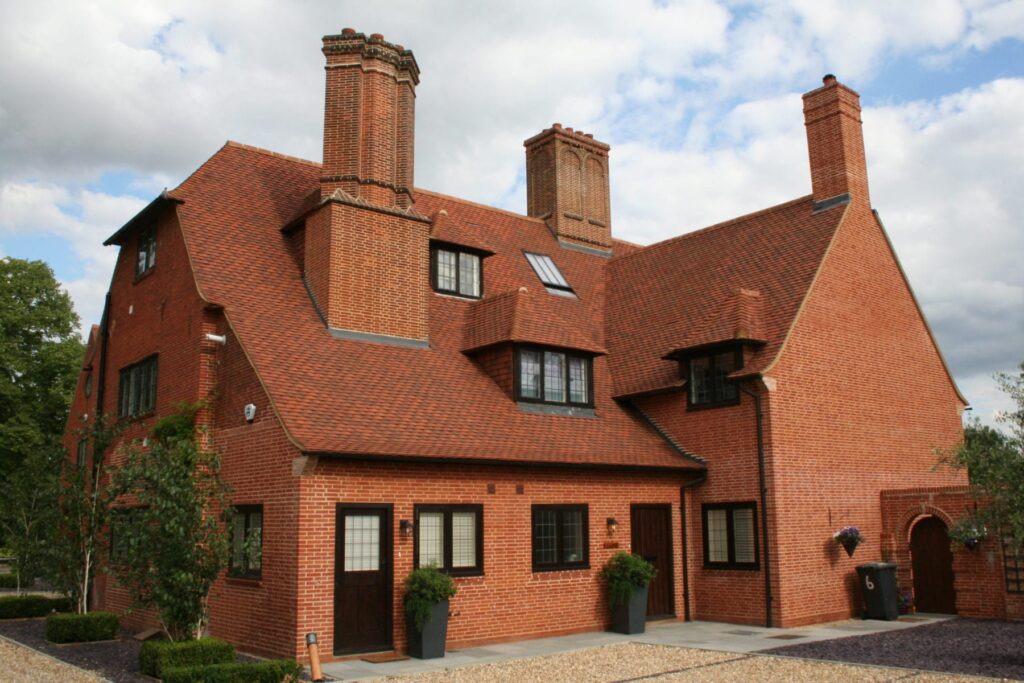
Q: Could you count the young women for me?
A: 0